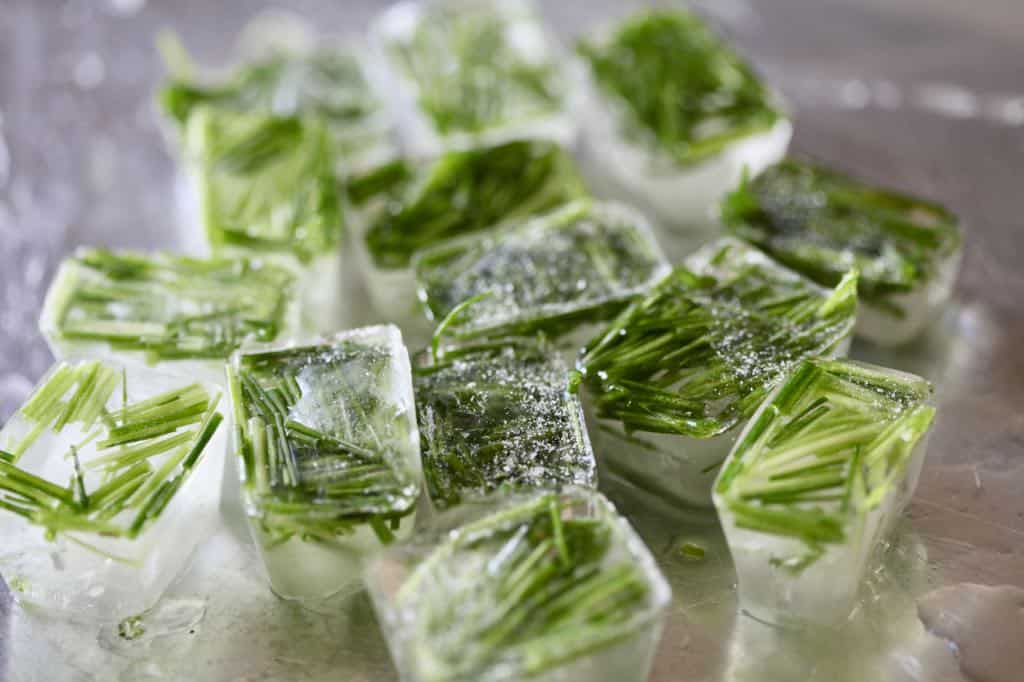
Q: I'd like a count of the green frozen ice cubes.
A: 14